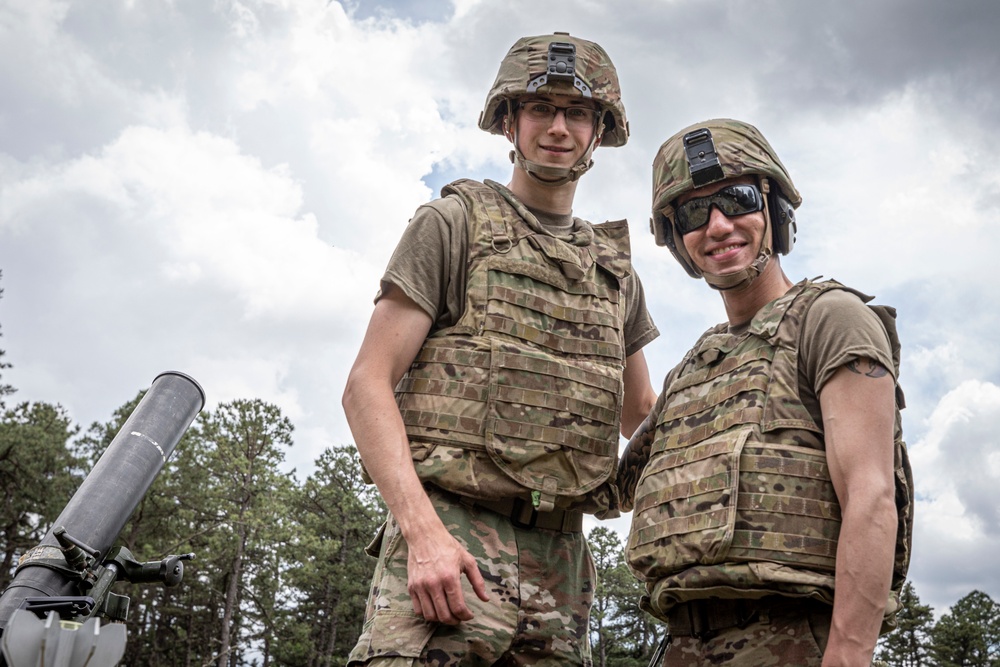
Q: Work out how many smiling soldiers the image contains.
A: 2